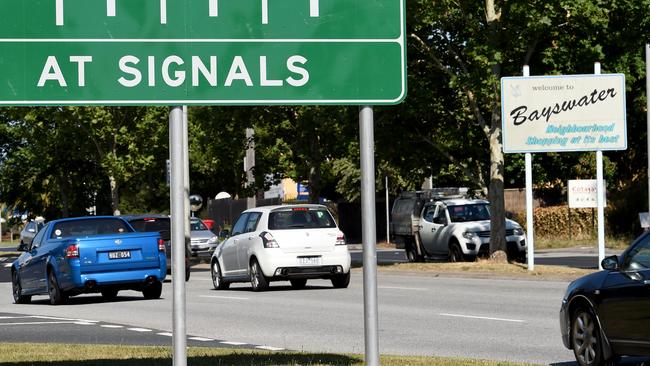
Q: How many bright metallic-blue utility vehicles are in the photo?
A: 1